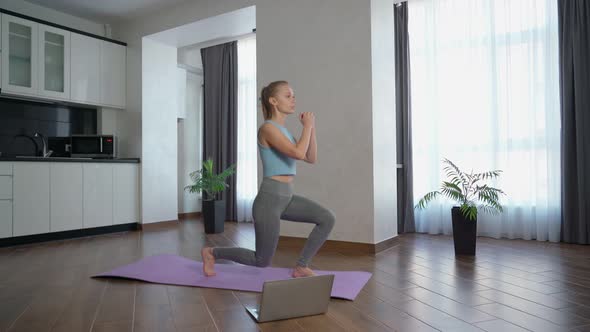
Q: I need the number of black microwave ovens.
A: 1